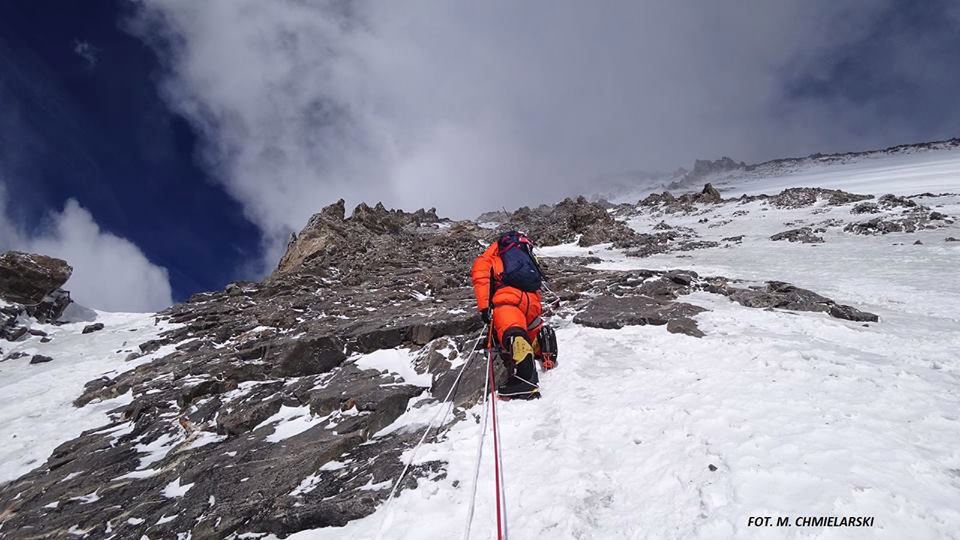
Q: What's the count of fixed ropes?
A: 3